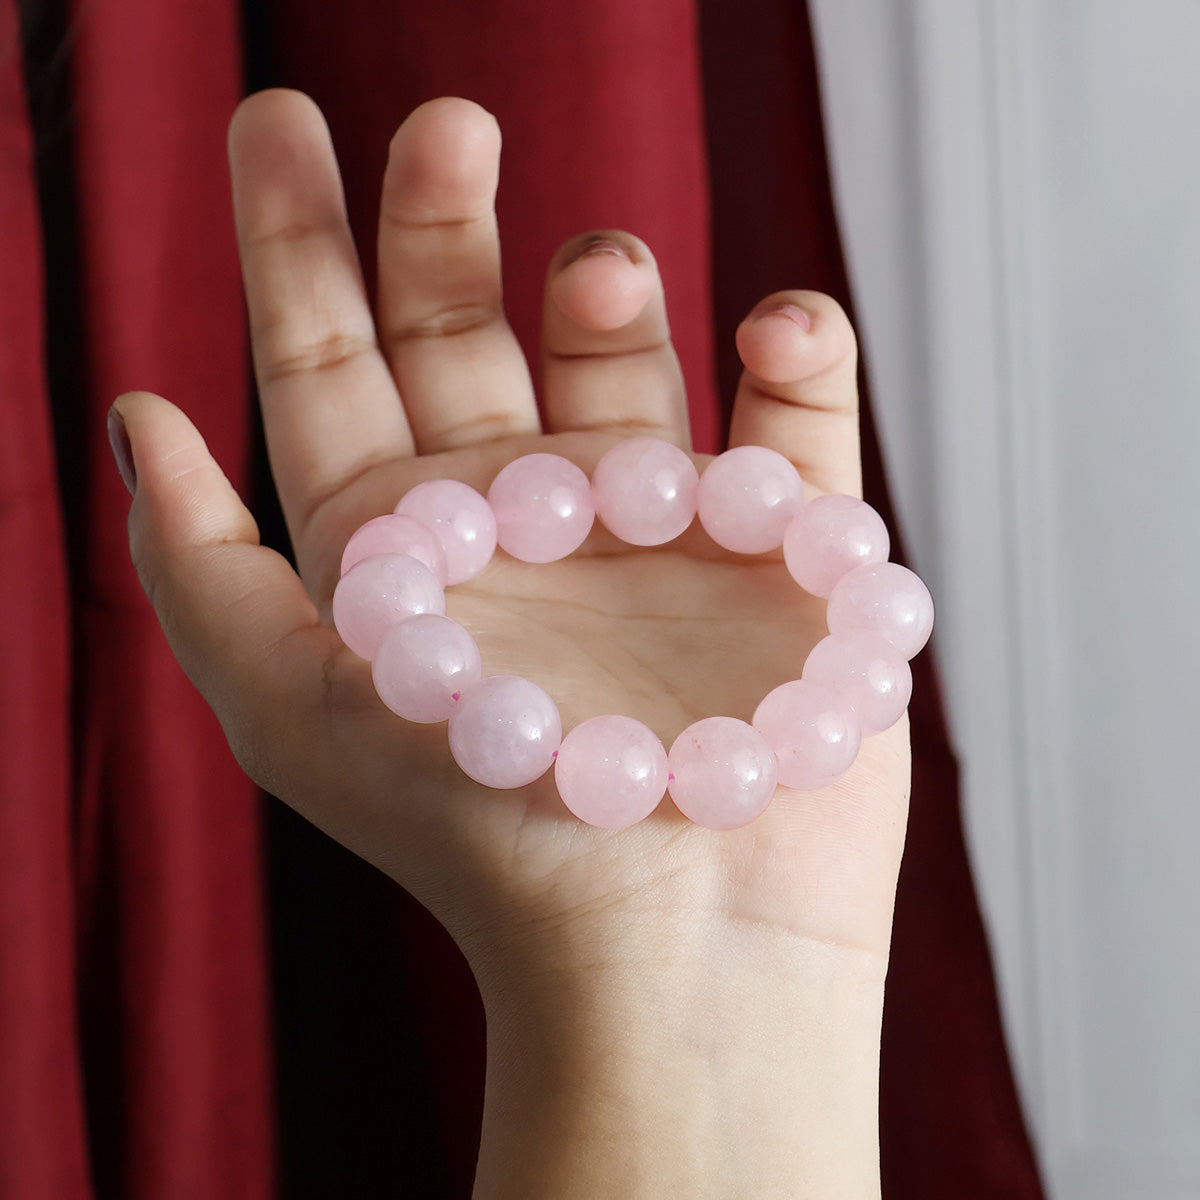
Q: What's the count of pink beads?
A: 14